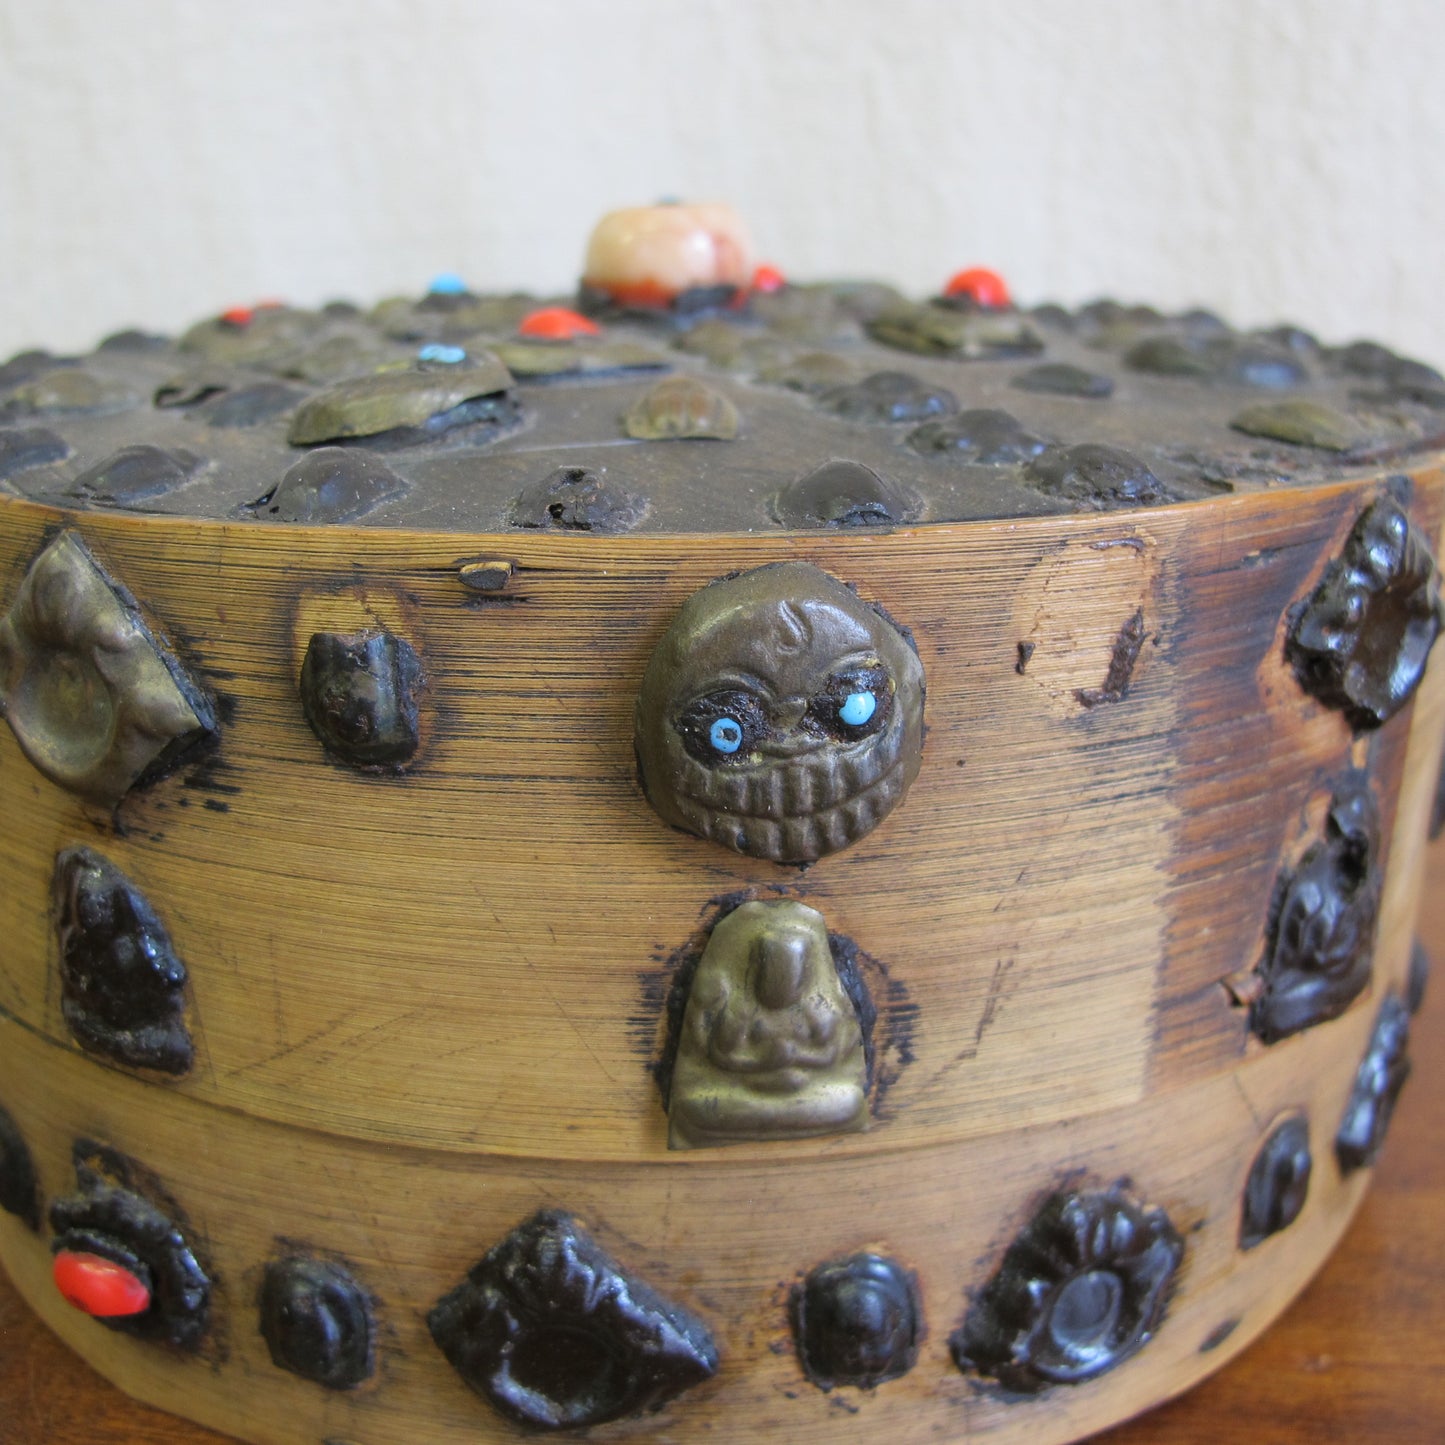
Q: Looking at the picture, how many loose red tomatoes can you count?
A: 0